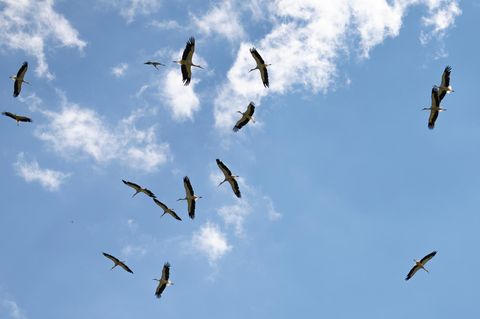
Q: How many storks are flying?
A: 15